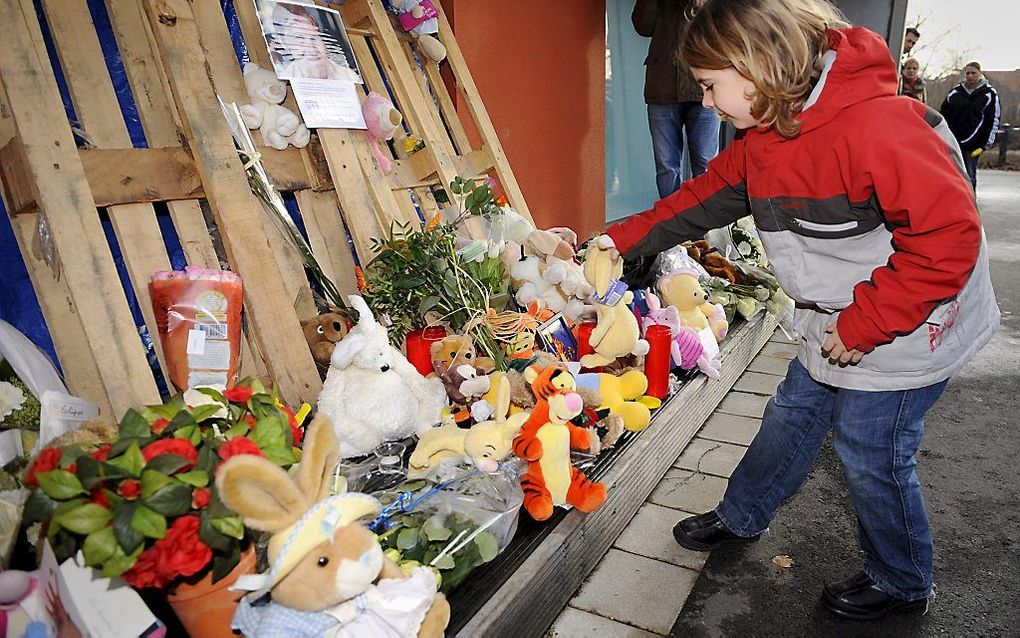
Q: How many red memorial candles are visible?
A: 3